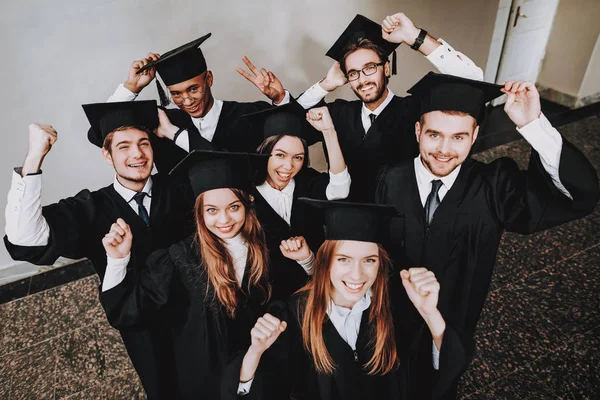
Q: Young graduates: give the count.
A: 7